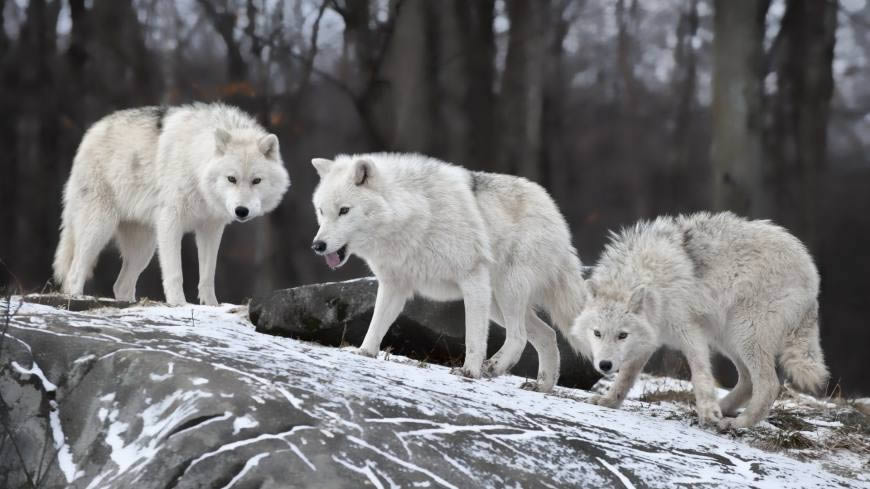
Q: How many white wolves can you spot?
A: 3